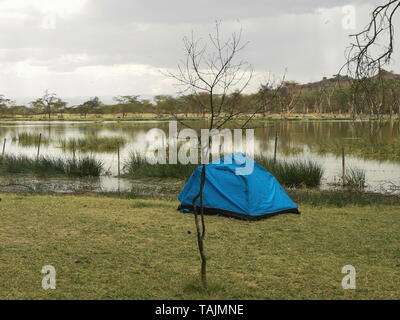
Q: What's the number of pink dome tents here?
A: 0